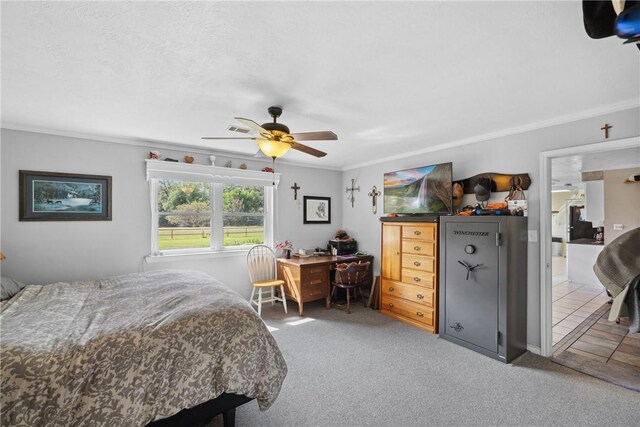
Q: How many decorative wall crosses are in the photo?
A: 4